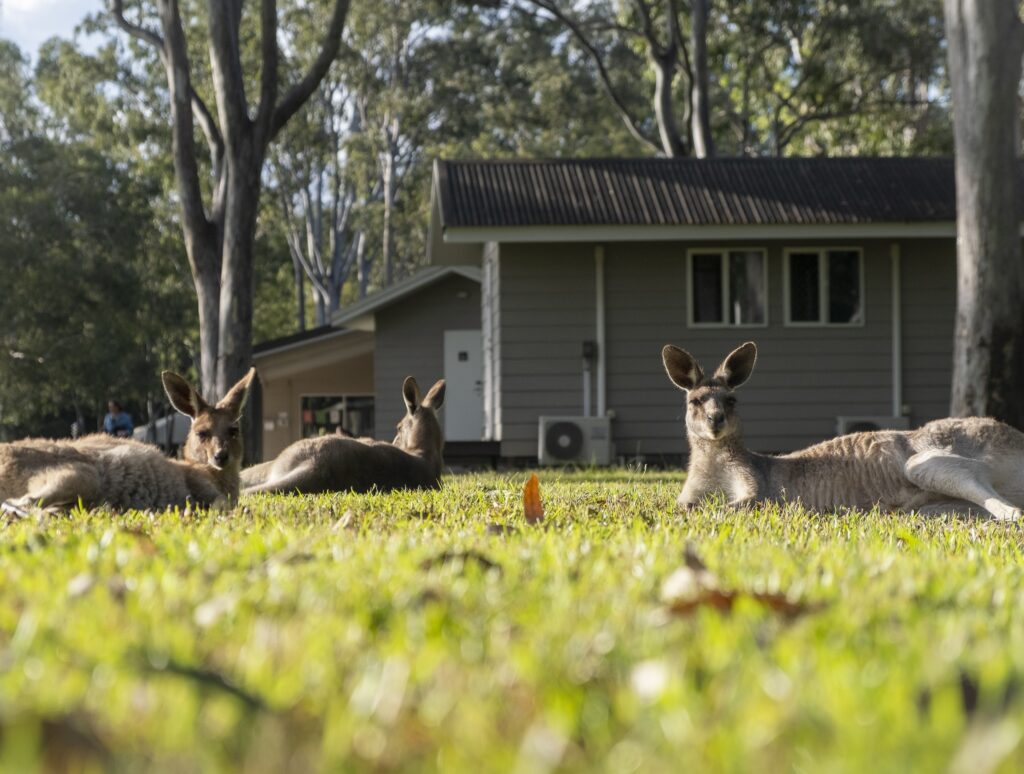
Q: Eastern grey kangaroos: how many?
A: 3